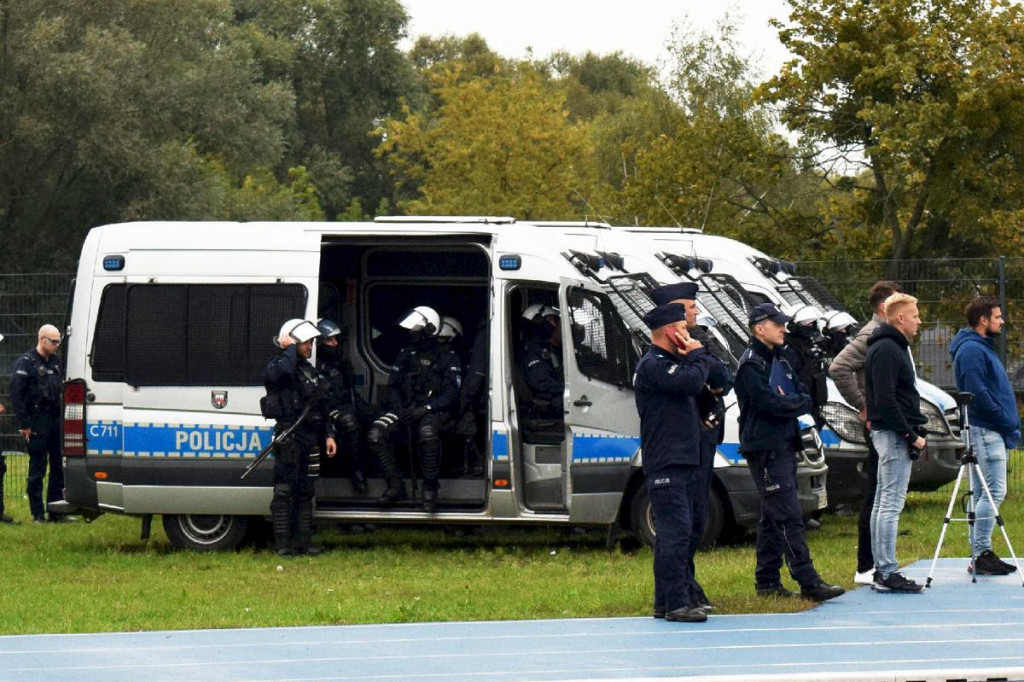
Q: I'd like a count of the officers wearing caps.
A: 3